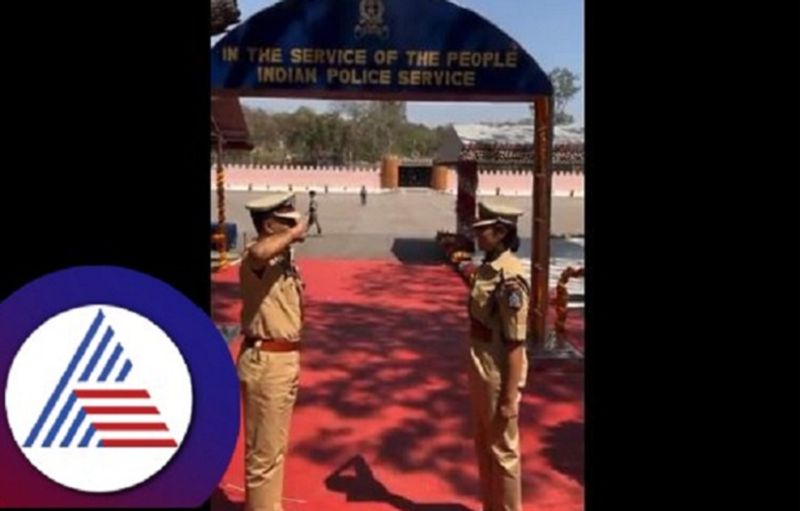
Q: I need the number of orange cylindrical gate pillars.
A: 2